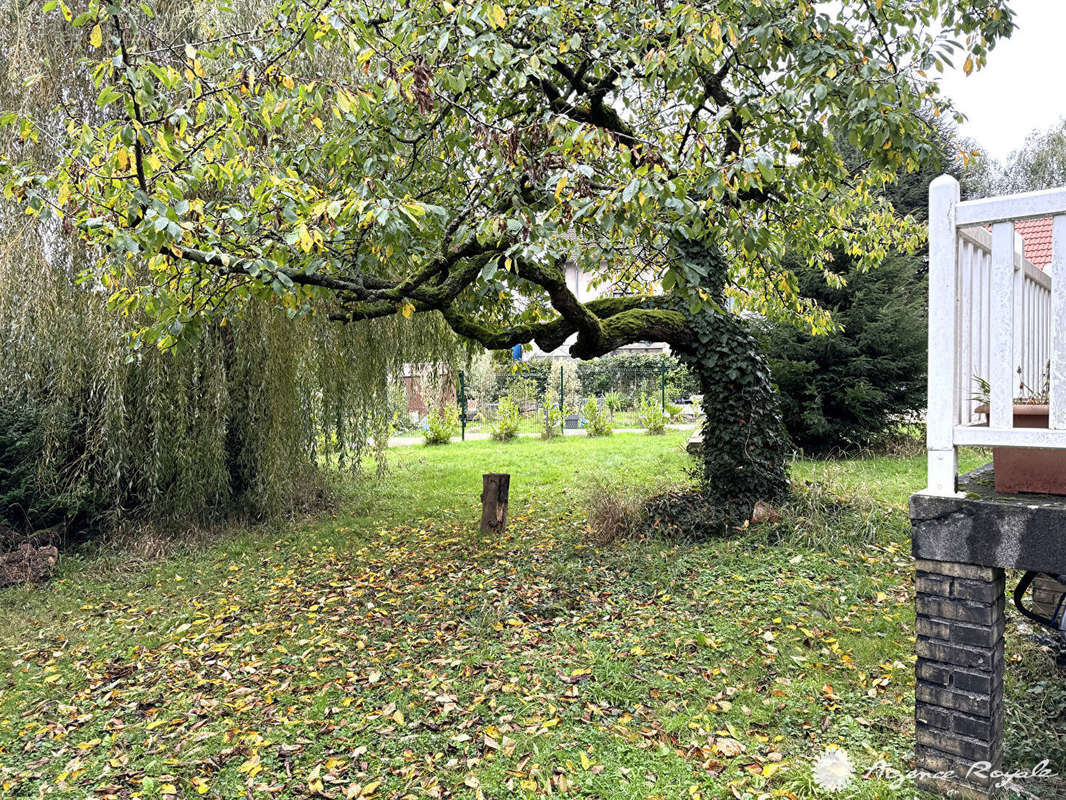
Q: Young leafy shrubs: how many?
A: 5